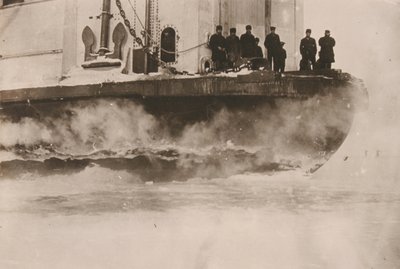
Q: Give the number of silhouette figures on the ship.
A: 8